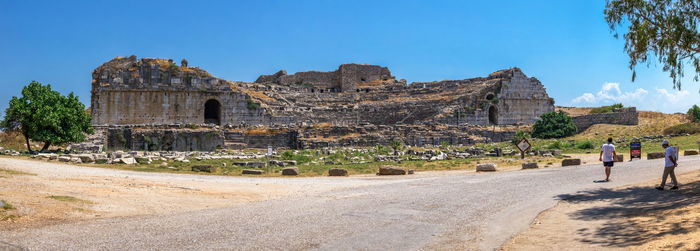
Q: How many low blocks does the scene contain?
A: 11